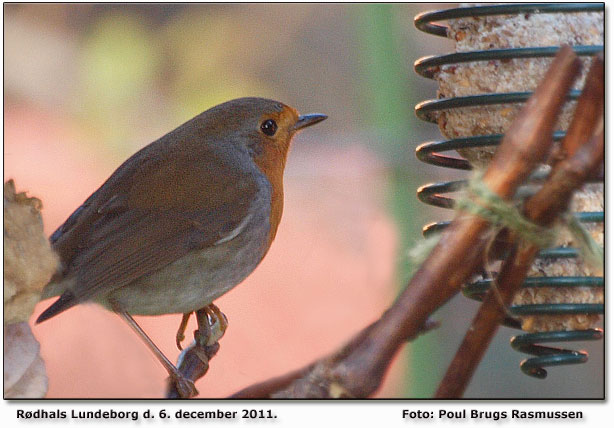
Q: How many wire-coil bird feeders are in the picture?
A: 1